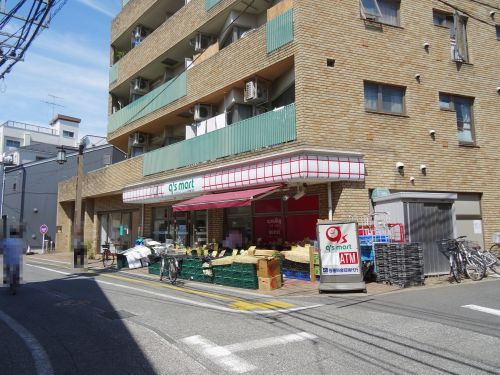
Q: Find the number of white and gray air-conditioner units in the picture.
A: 6